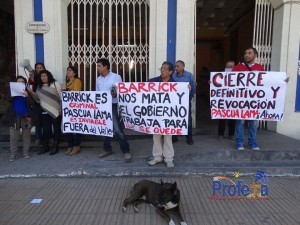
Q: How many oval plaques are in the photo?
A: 1